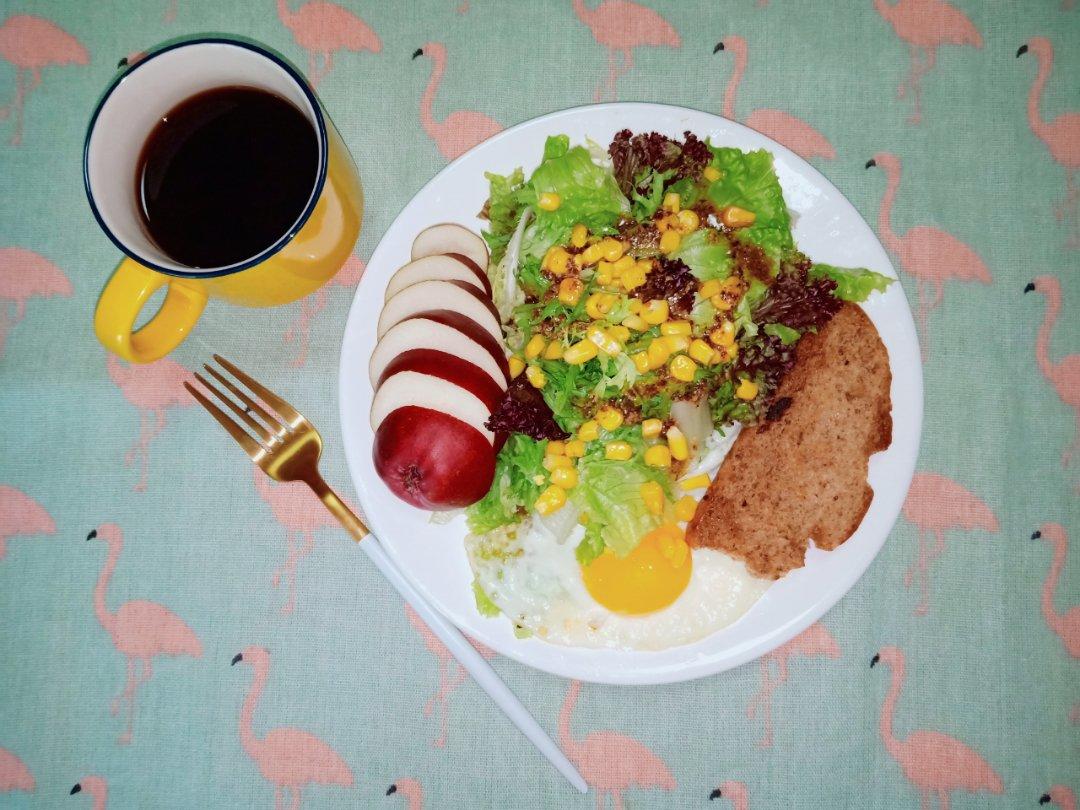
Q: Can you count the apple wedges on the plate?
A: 6